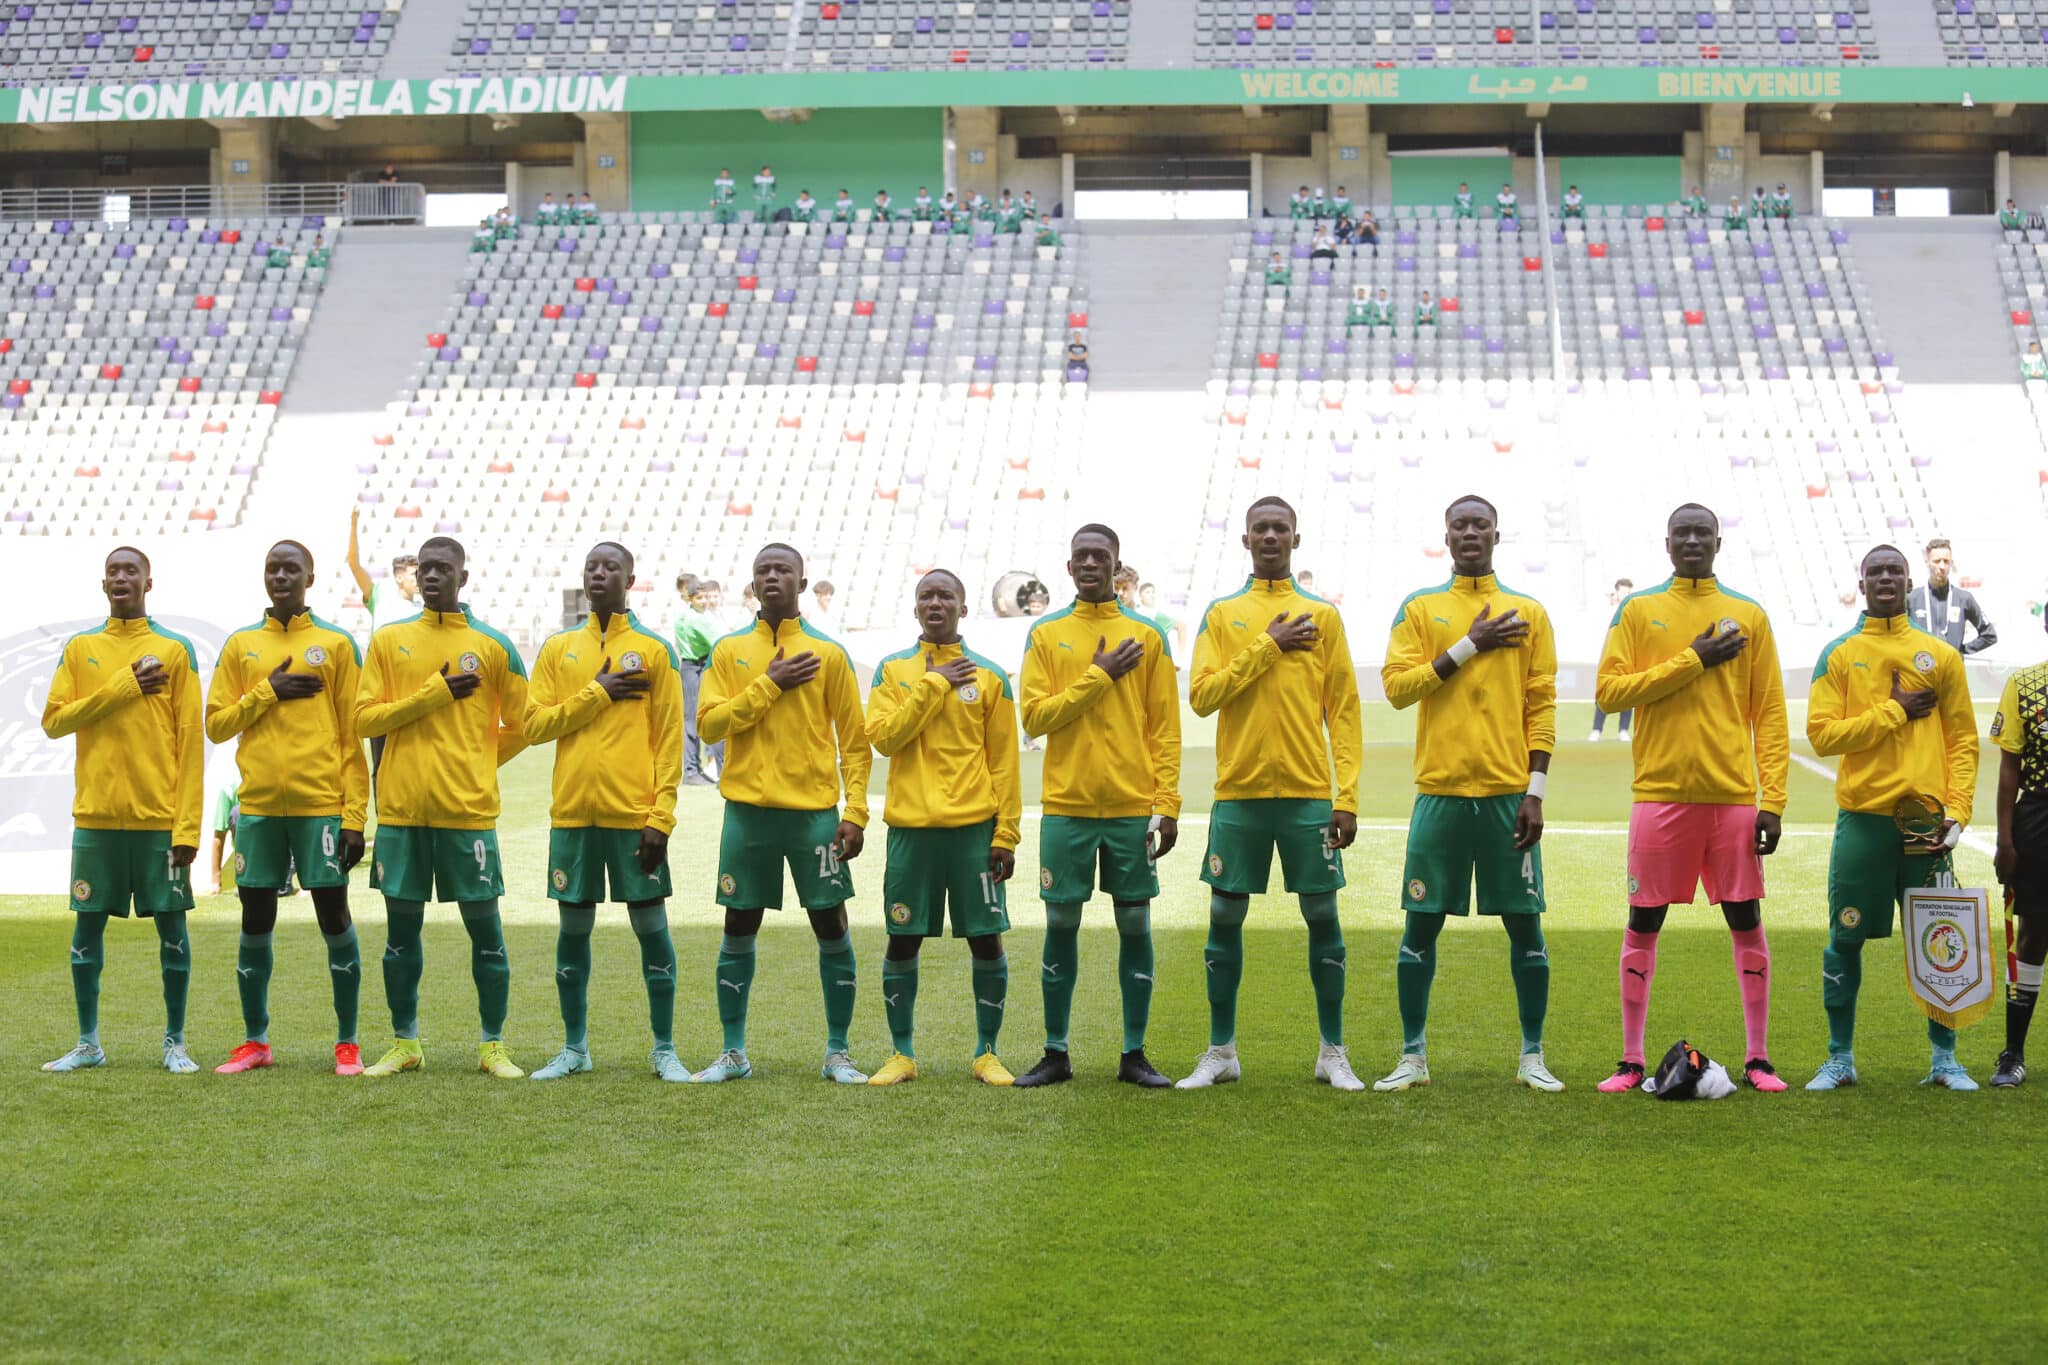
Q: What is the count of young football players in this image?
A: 11